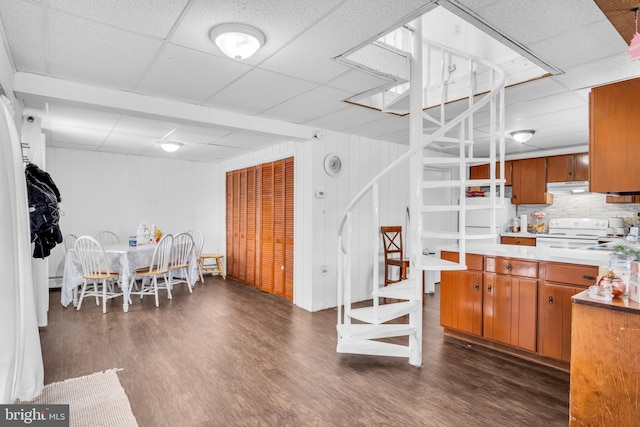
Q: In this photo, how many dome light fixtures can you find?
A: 3